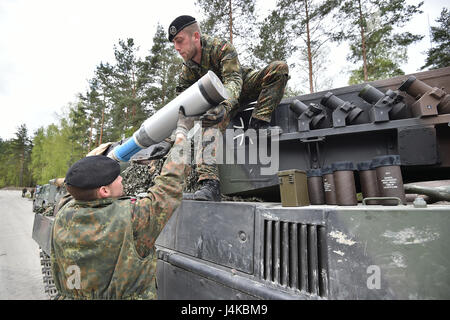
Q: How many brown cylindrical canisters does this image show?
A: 5